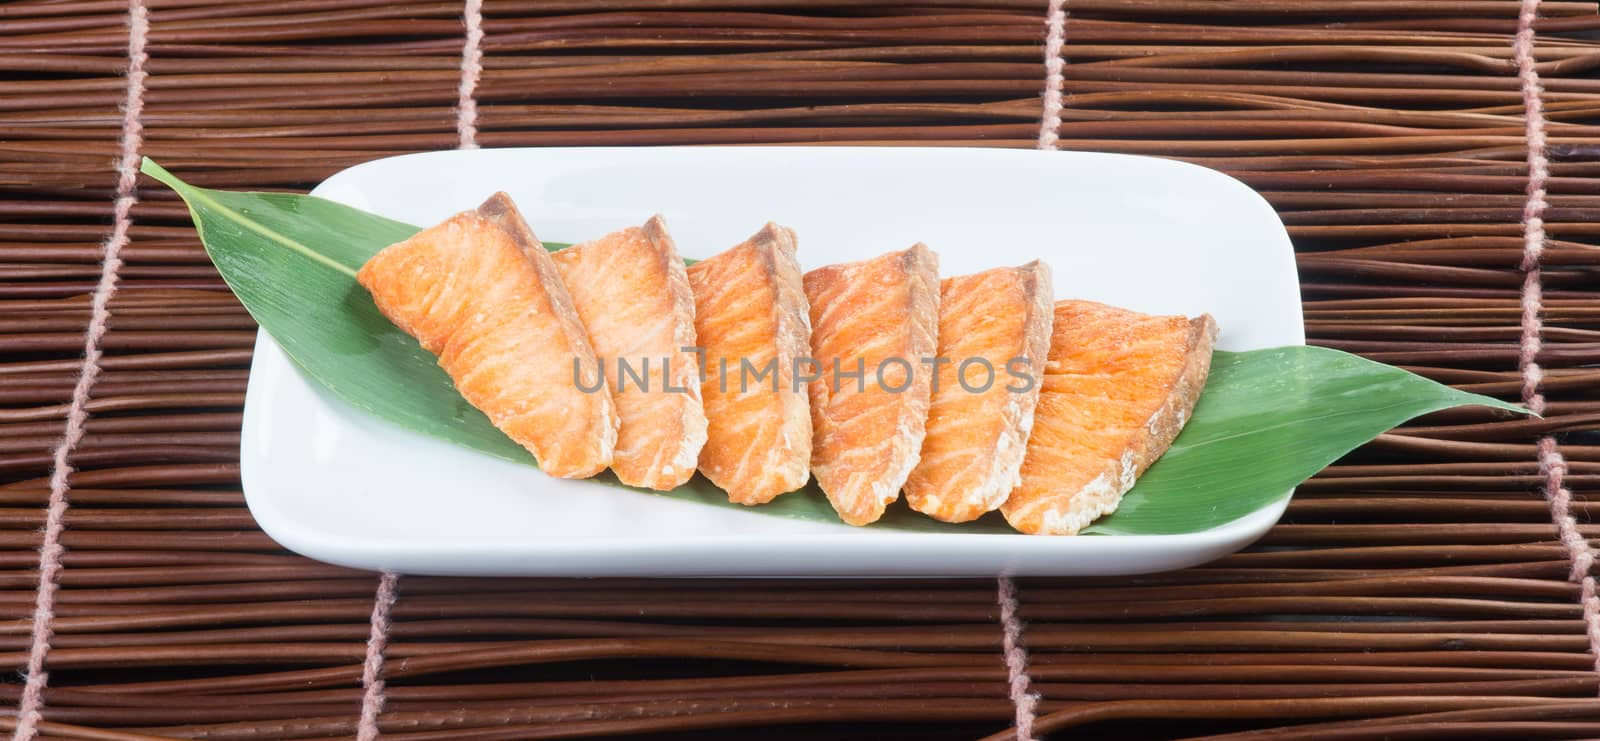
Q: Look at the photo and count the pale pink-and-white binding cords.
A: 4